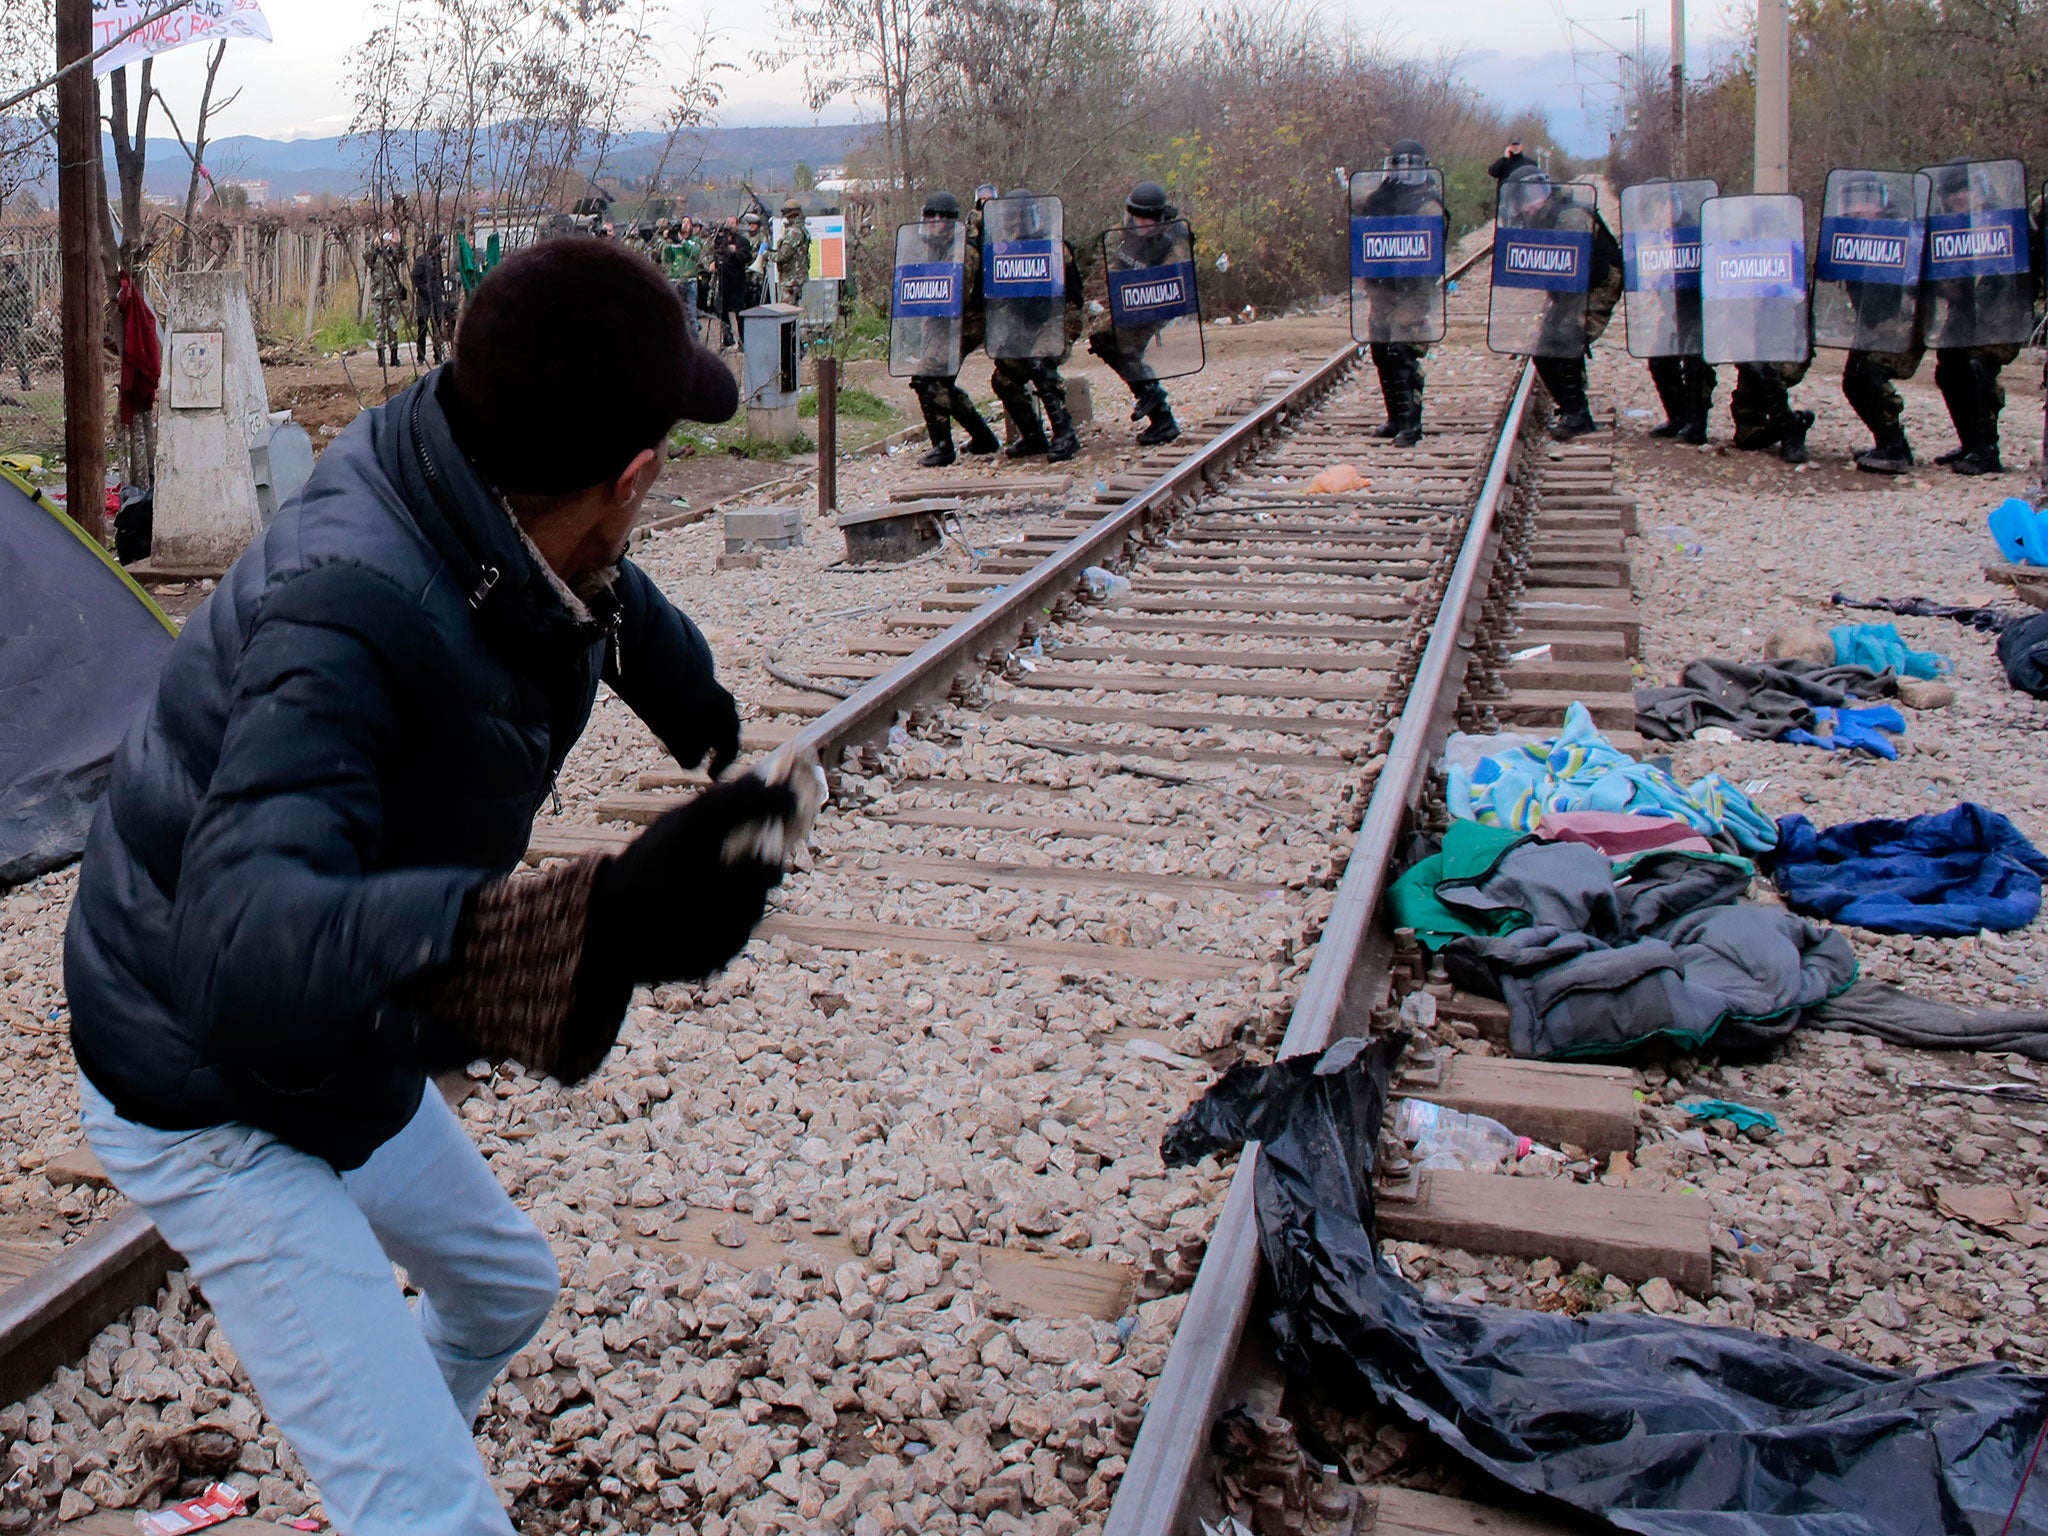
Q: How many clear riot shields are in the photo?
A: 9